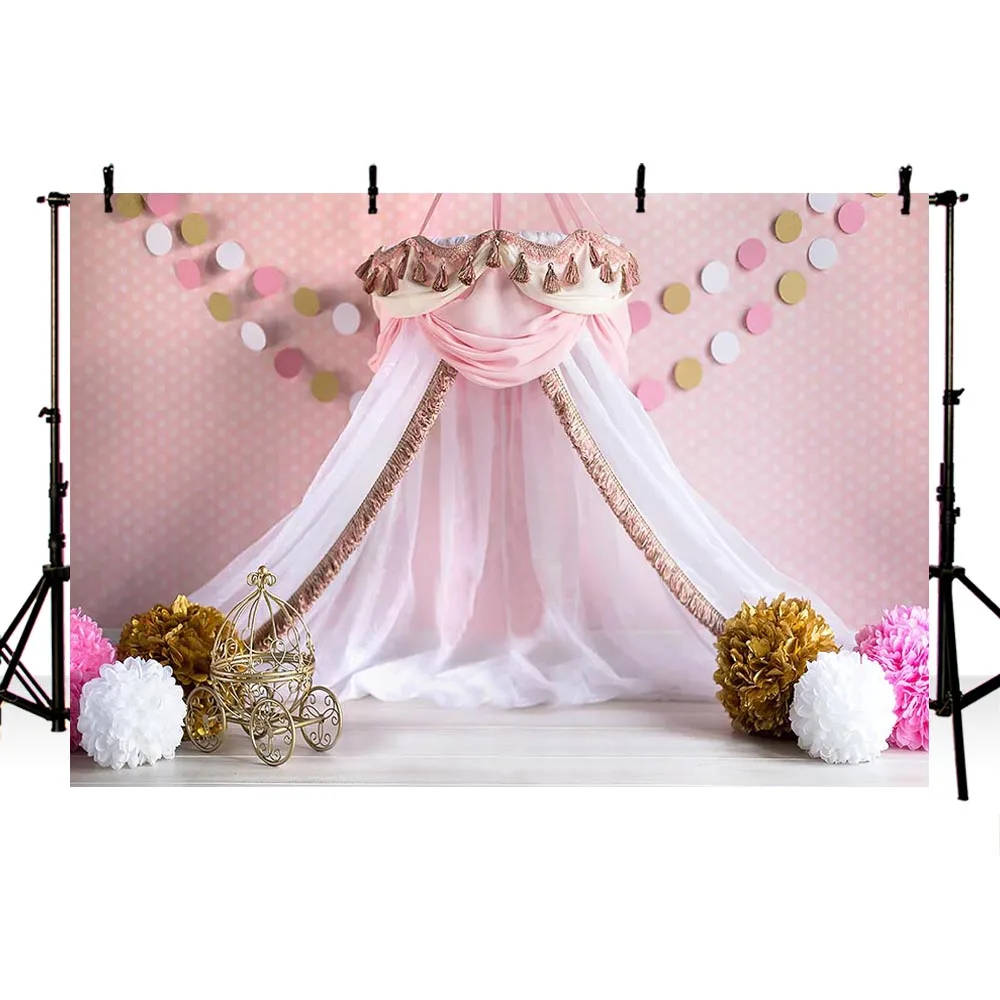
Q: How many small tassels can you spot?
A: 15